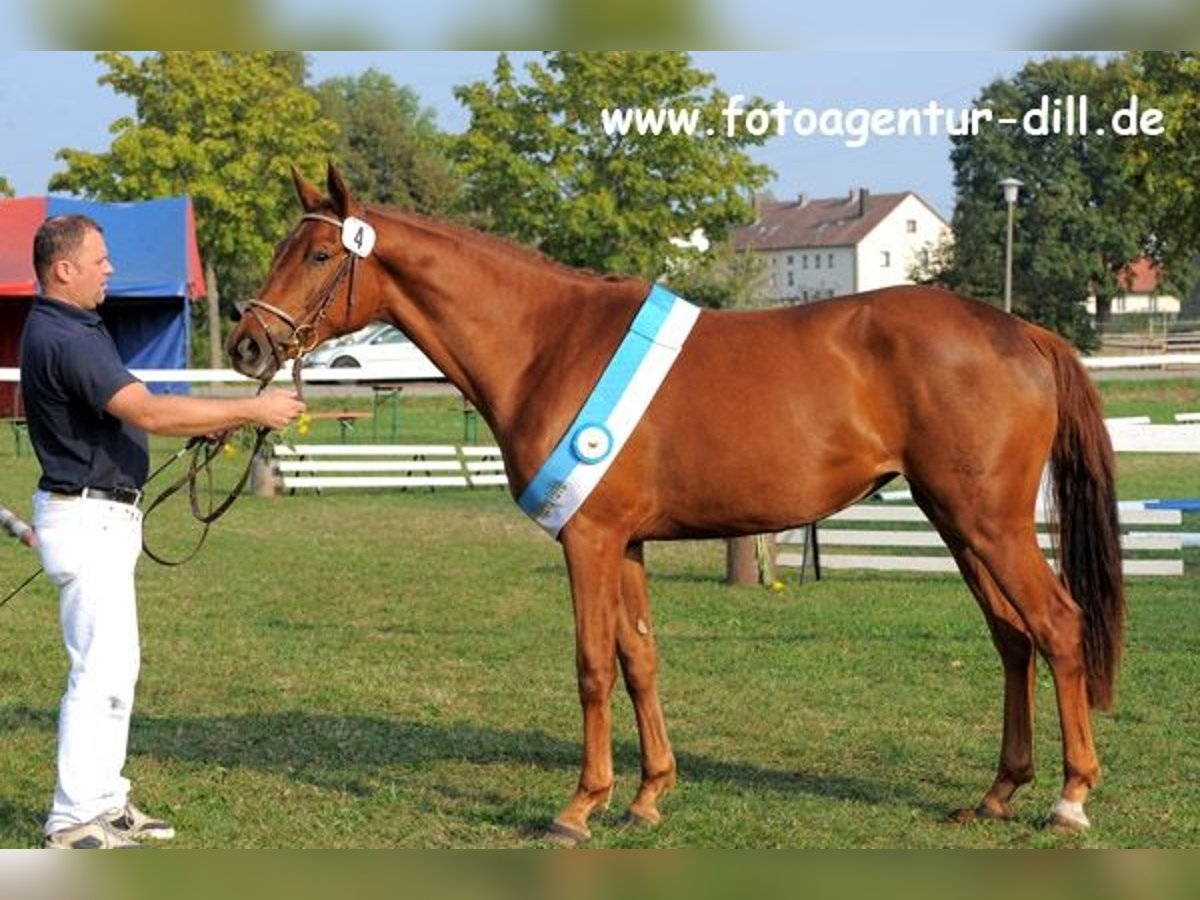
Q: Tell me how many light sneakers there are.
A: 2